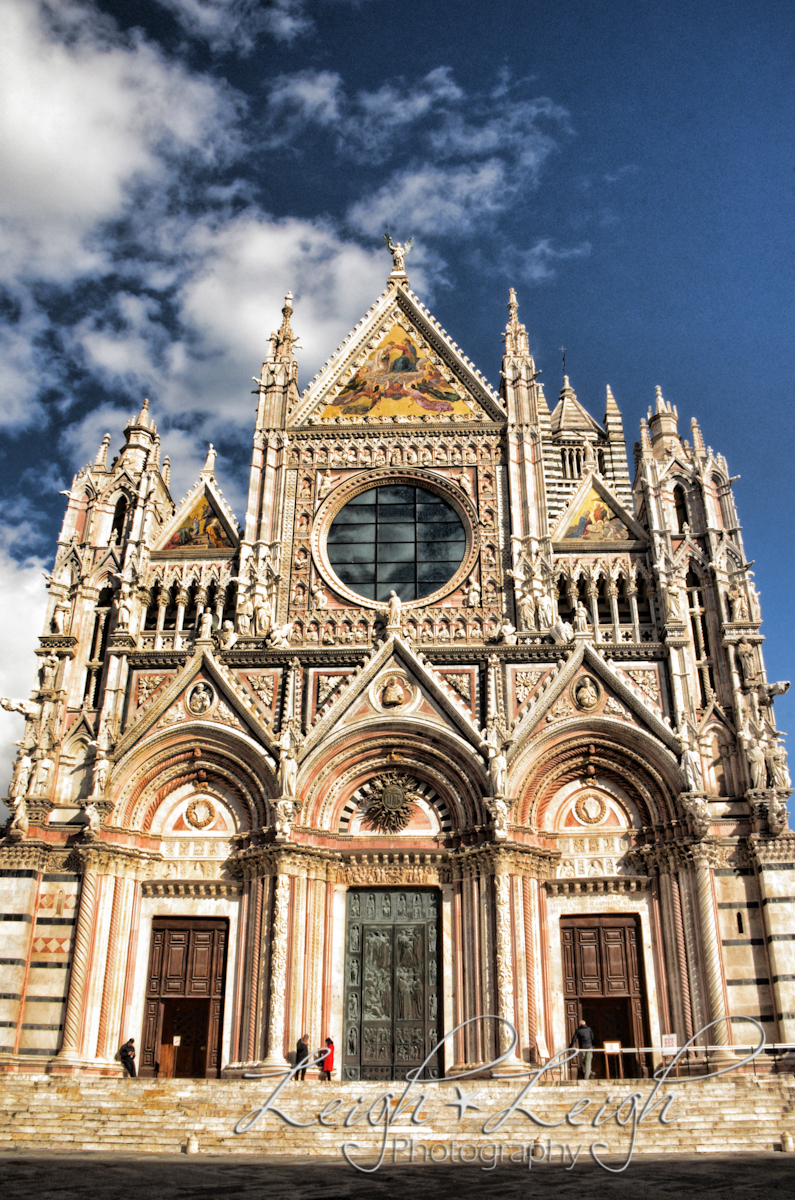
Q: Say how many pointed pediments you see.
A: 6